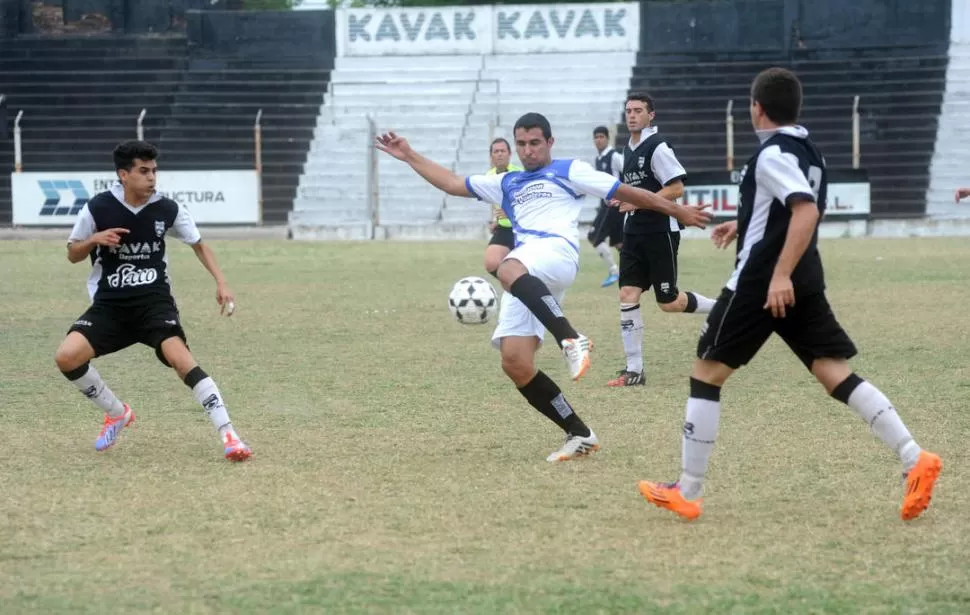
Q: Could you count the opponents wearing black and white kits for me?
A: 4